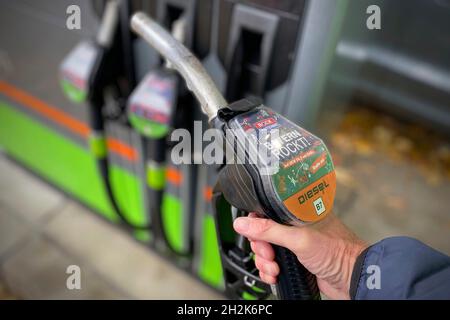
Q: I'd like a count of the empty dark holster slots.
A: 1